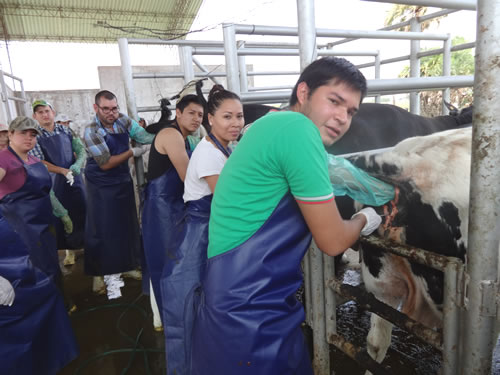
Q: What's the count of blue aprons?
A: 7